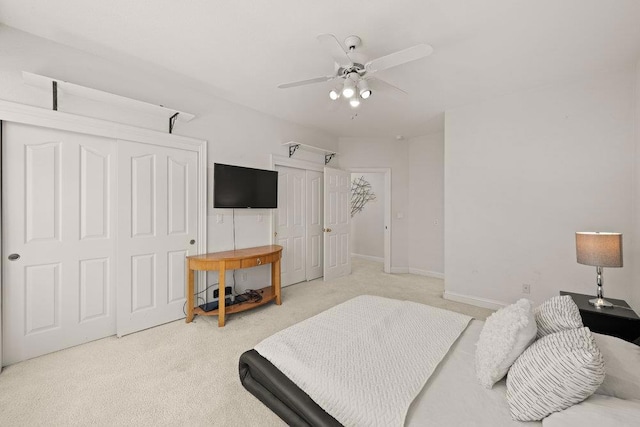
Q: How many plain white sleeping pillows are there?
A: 2